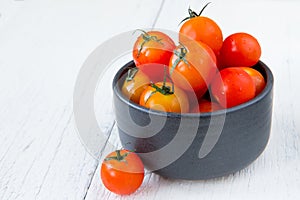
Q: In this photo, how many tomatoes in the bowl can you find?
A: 9